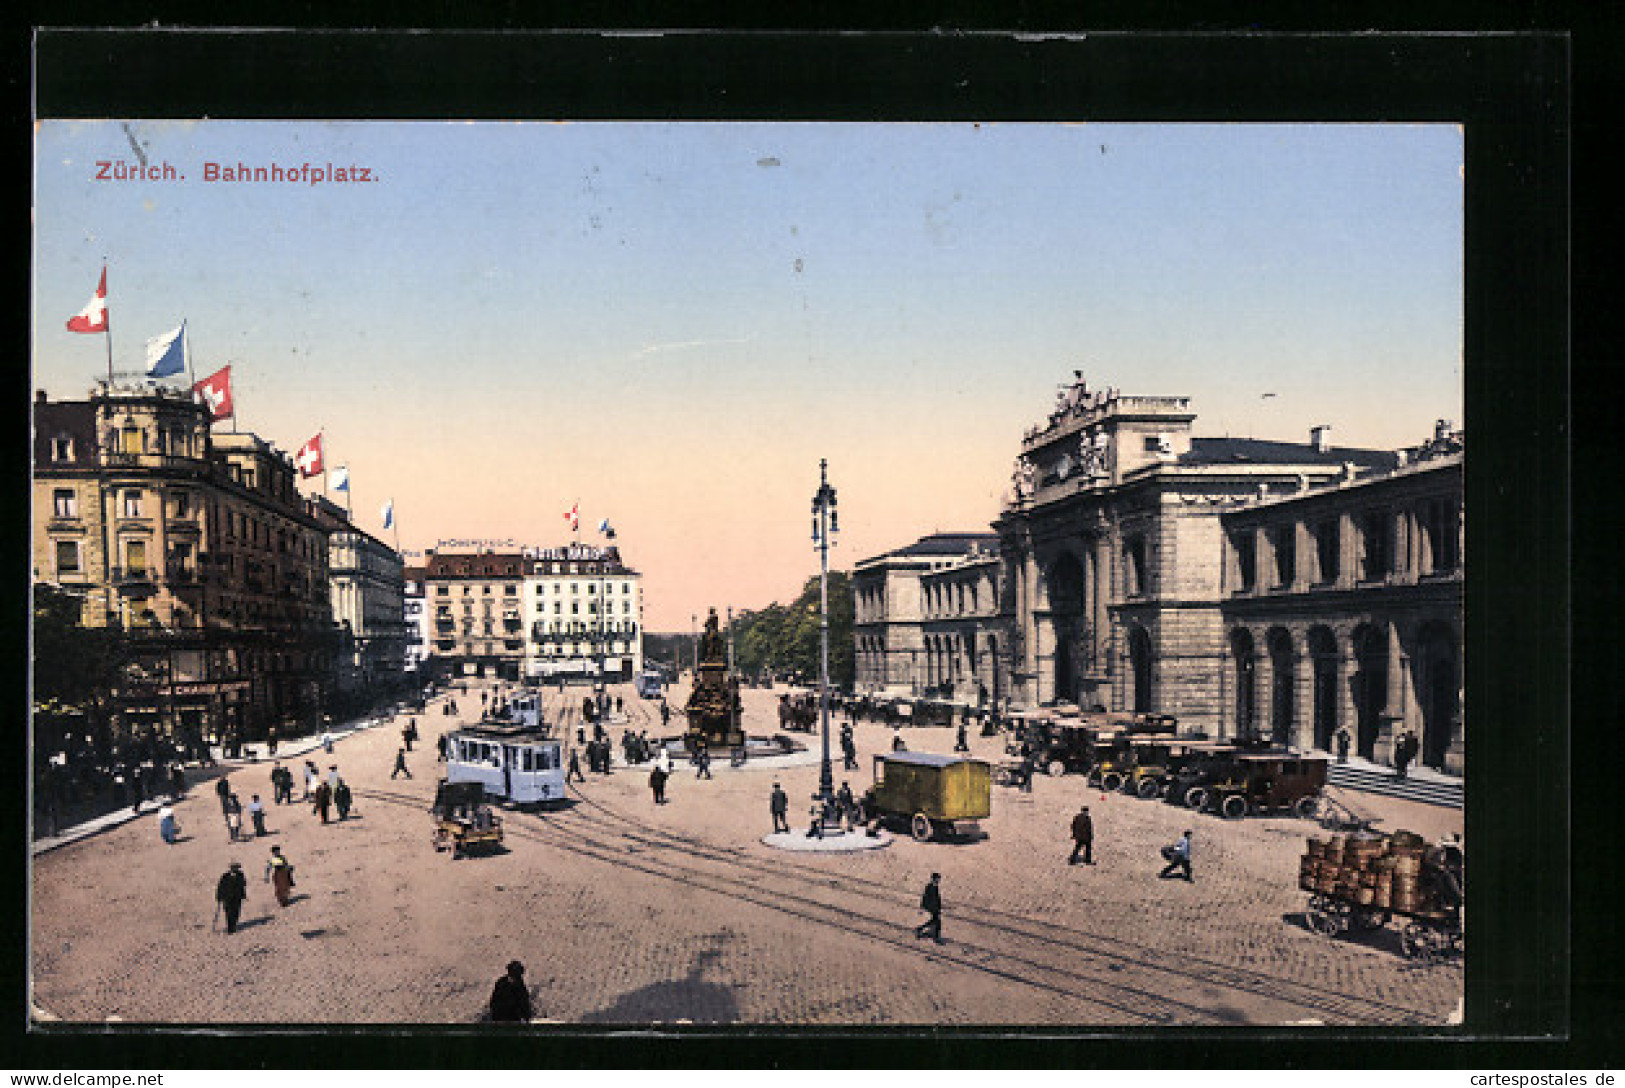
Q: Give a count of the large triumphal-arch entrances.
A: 1